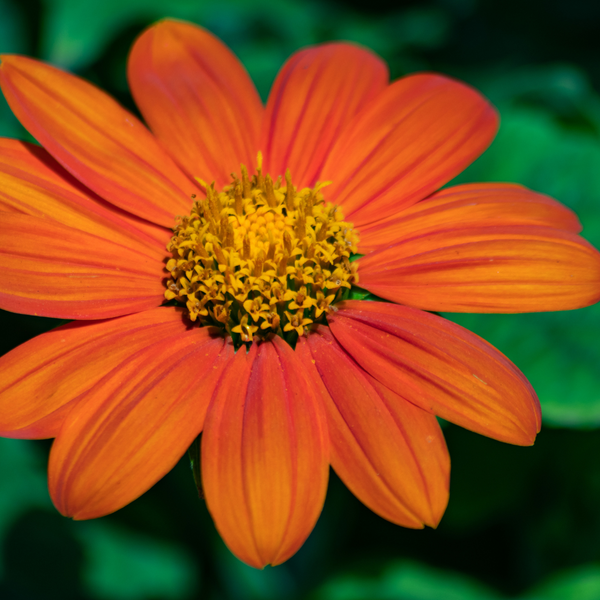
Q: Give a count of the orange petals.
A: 13